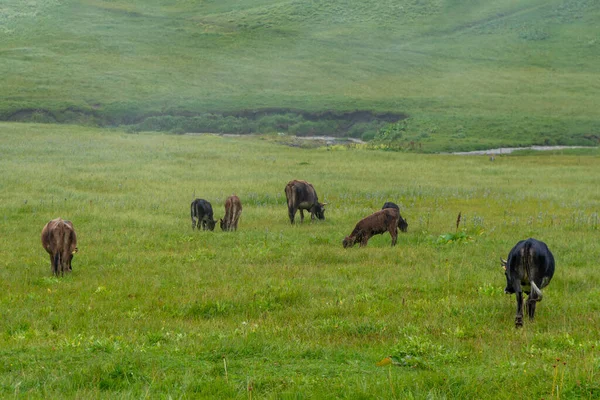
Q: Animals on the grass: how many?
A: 7